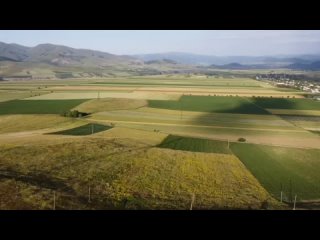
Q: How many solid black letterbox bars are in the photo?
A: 2